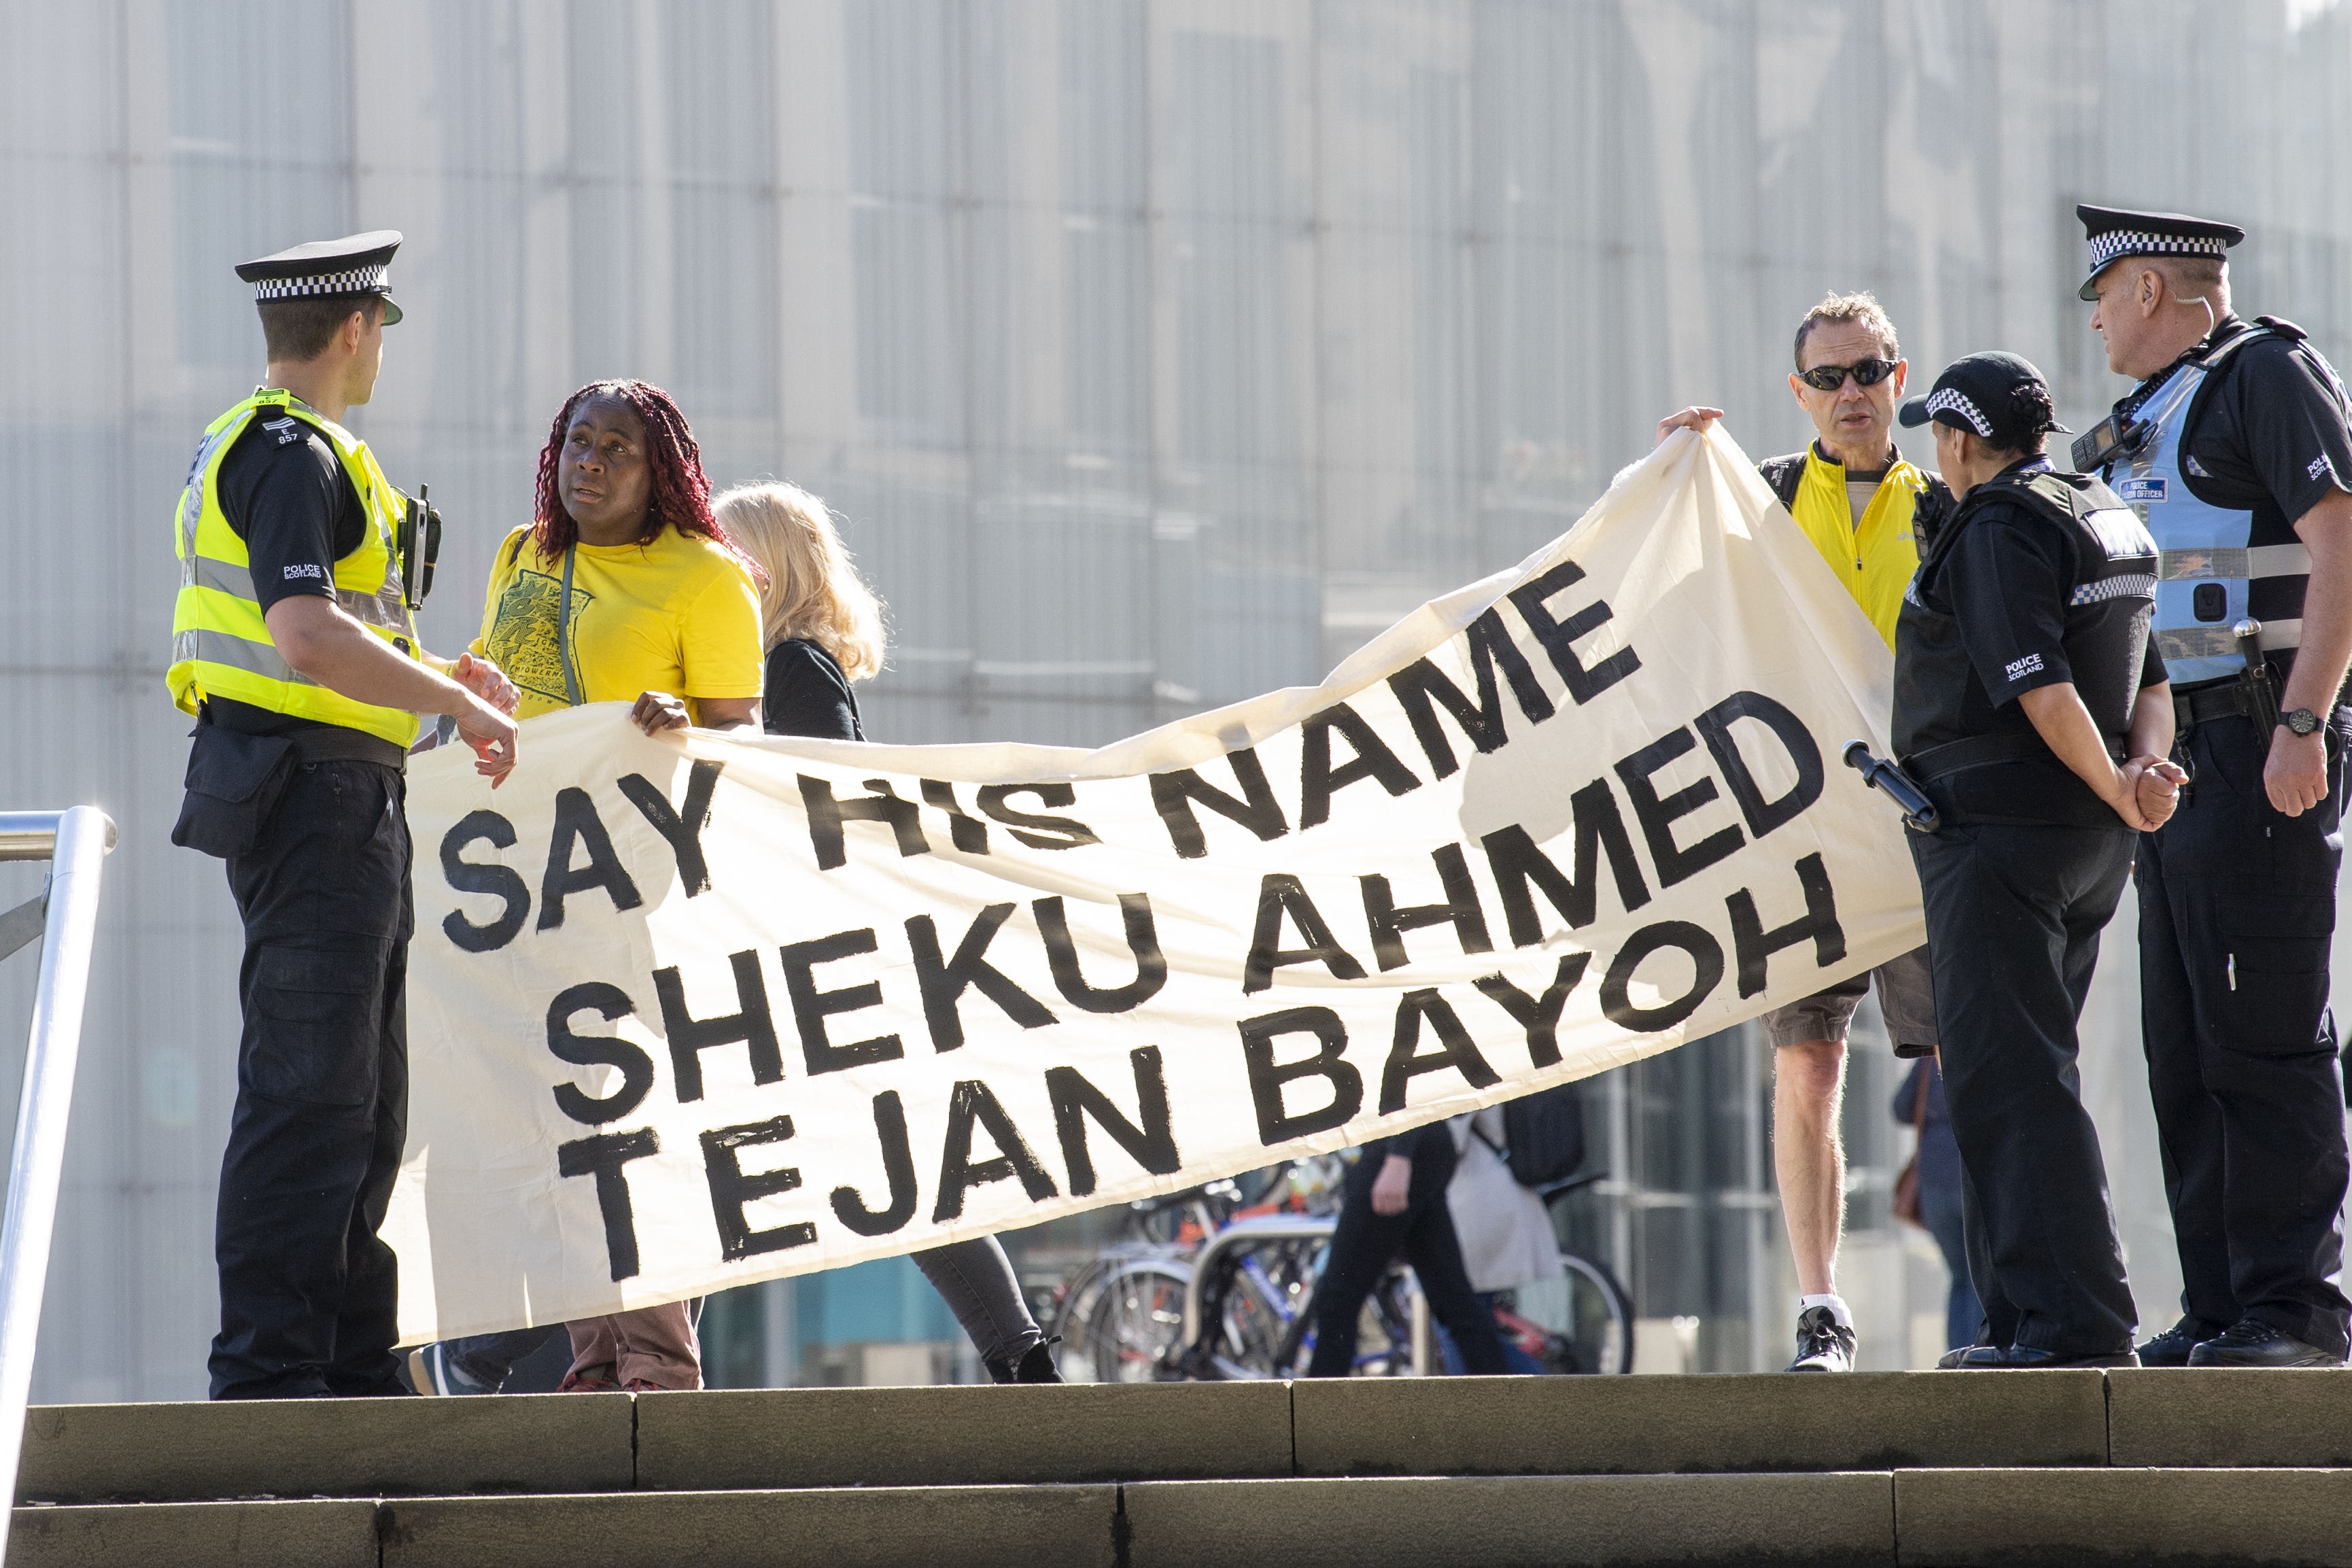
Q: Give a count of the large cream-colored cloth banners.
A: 1